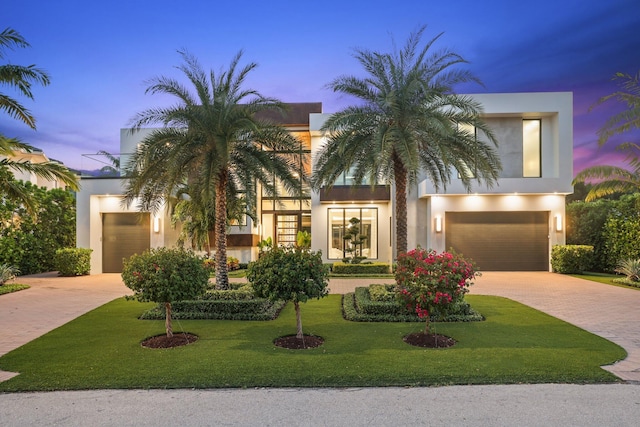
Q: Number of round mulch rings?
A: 3